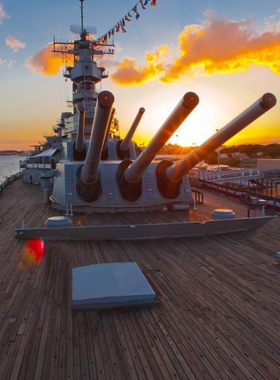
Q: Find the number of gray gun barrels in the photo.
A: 6